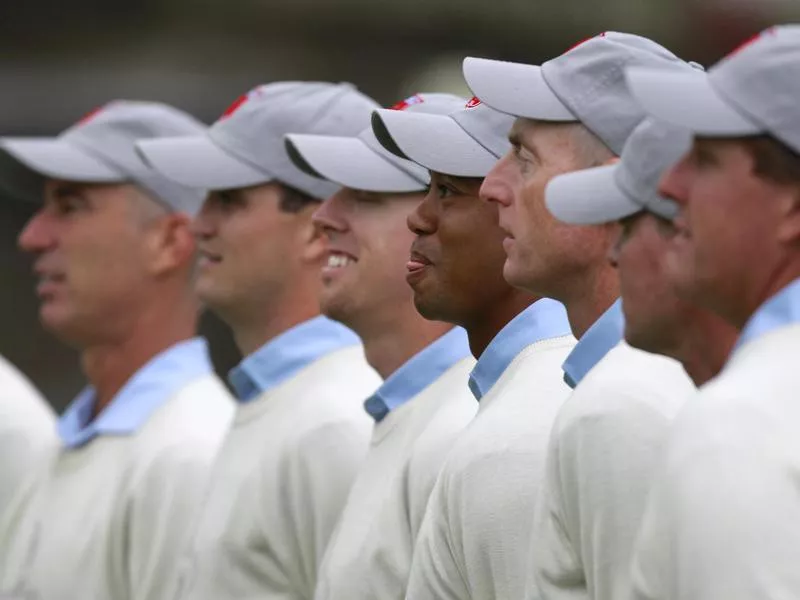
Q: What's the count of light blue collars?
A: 6